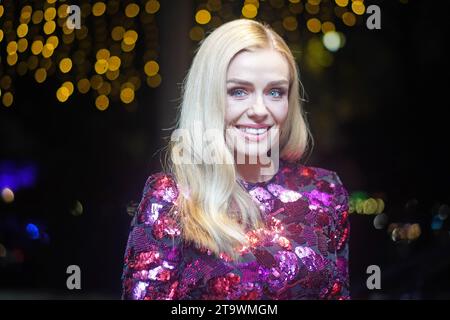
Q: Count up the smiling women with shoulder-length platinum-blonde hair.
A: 1